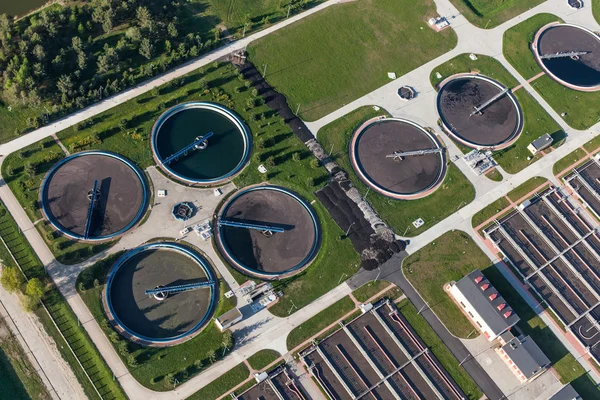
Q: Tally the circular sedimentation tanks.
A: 7